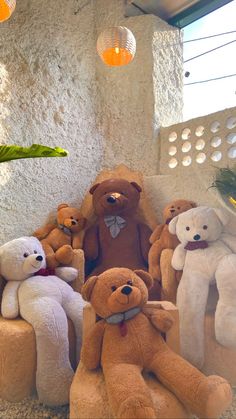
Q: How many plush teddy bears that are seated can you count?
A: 6